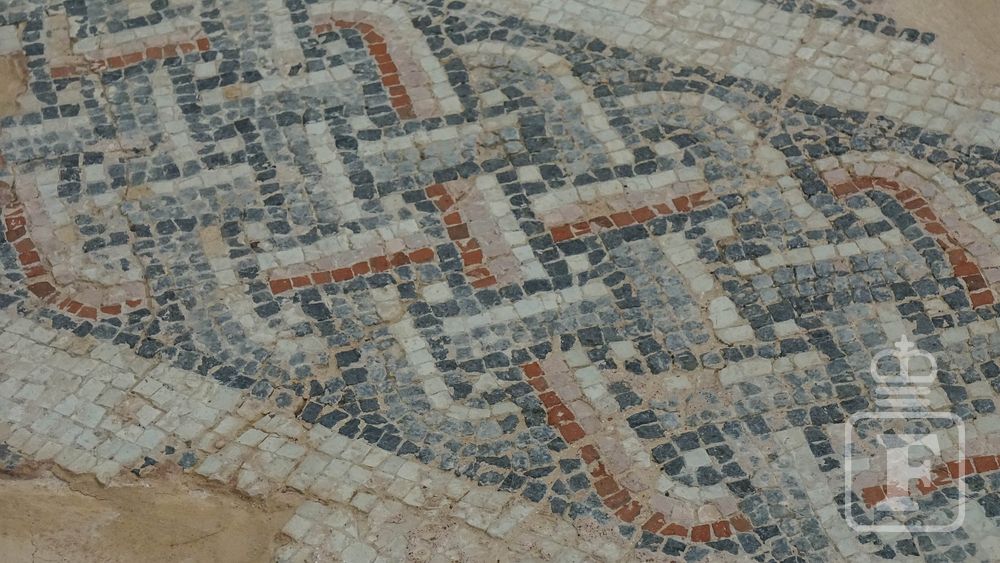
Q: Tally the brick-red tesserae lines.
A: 9